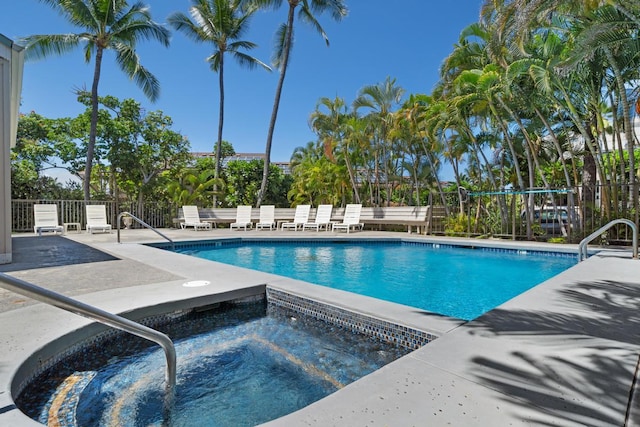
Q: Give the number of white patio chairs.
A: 8